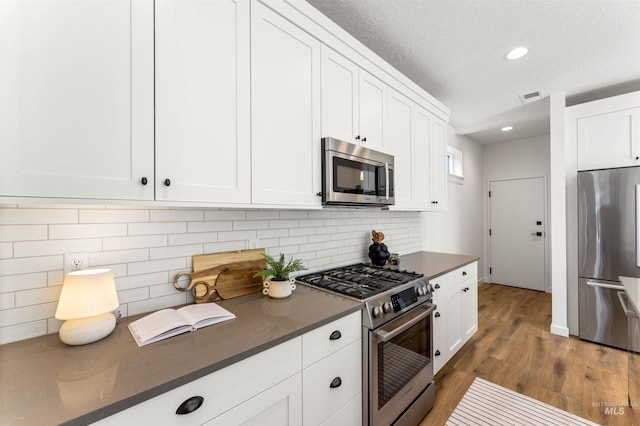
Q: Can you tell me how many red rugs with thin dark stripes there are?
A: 0